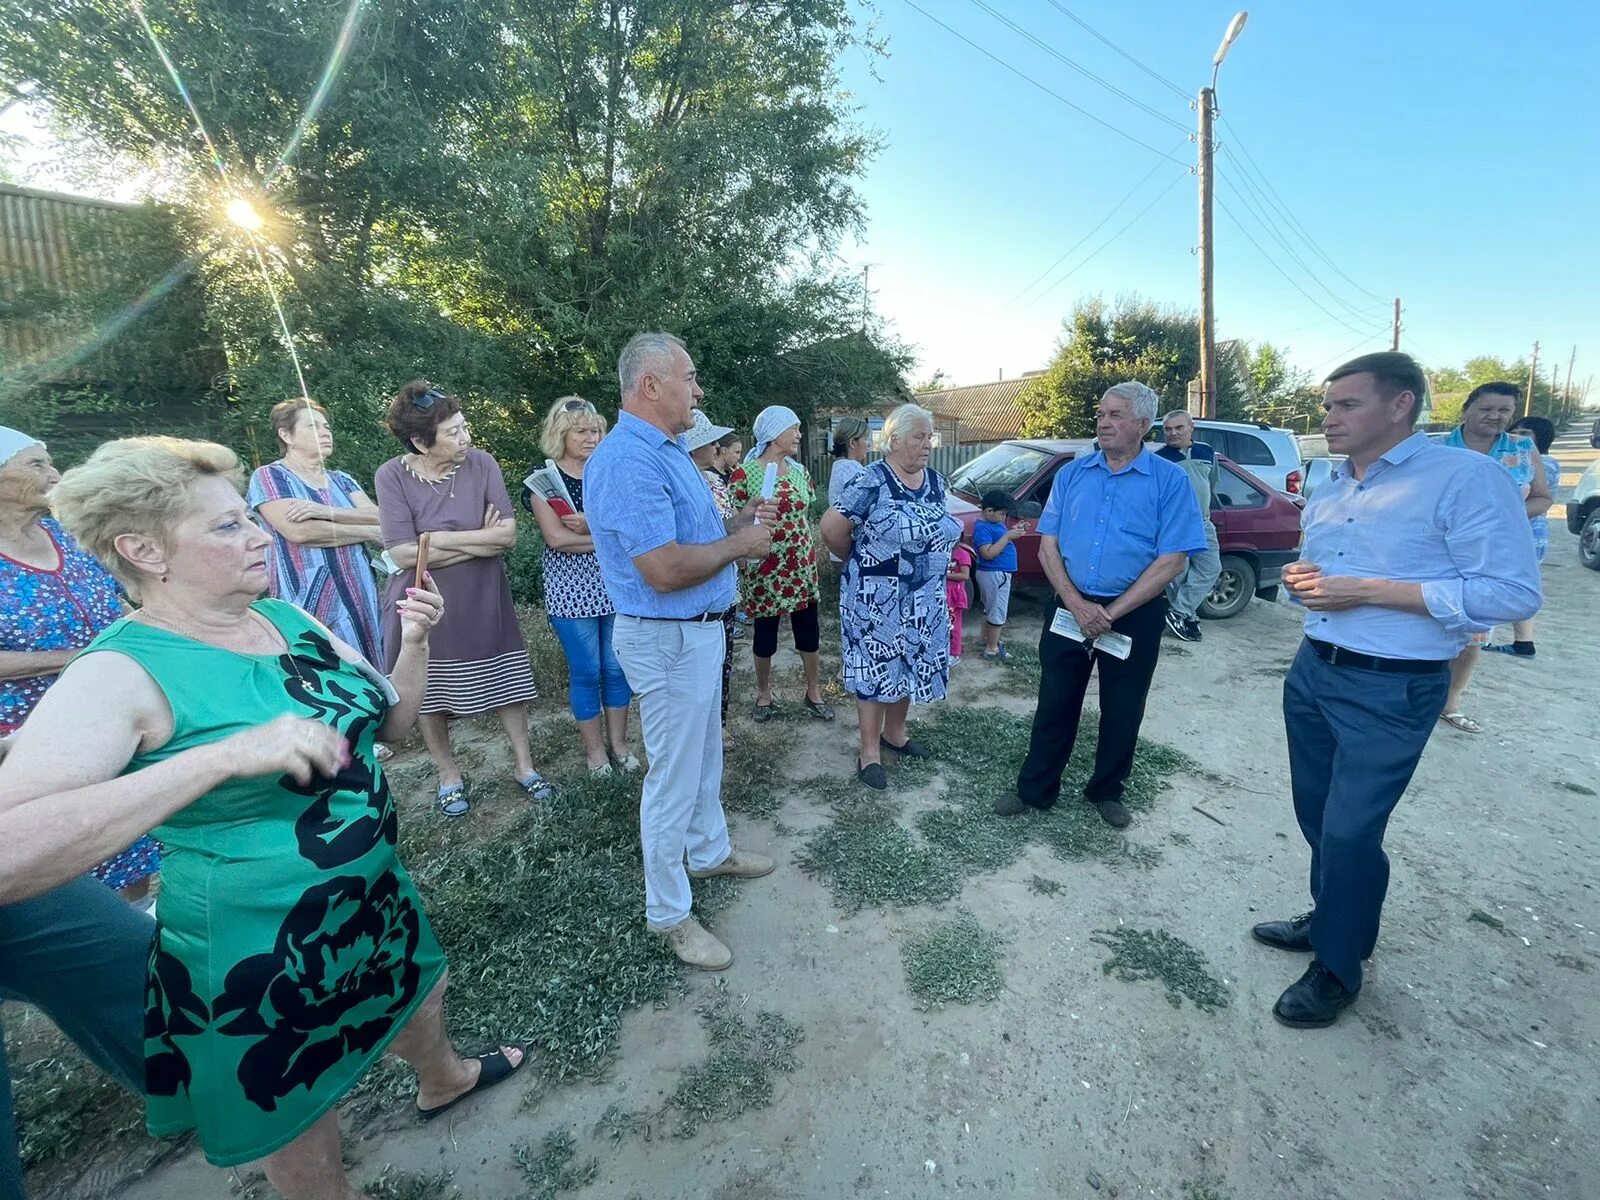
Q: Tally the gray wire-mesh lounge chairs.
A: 0